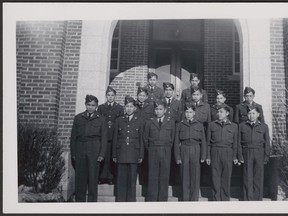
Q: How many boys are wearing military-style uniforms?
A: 14